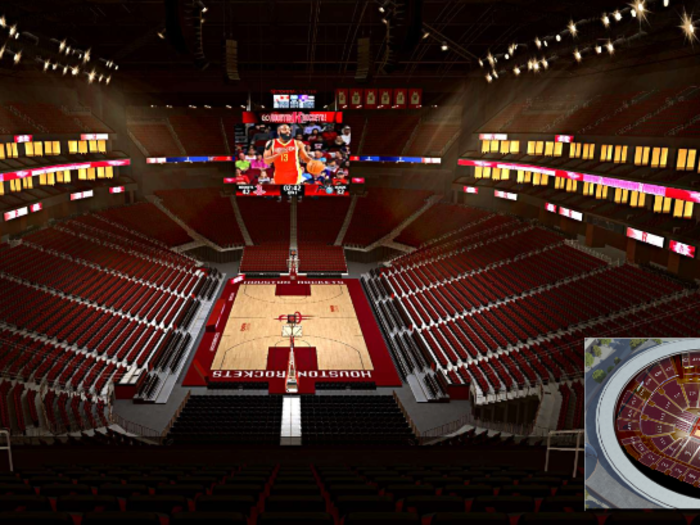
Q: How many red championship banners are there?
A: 6